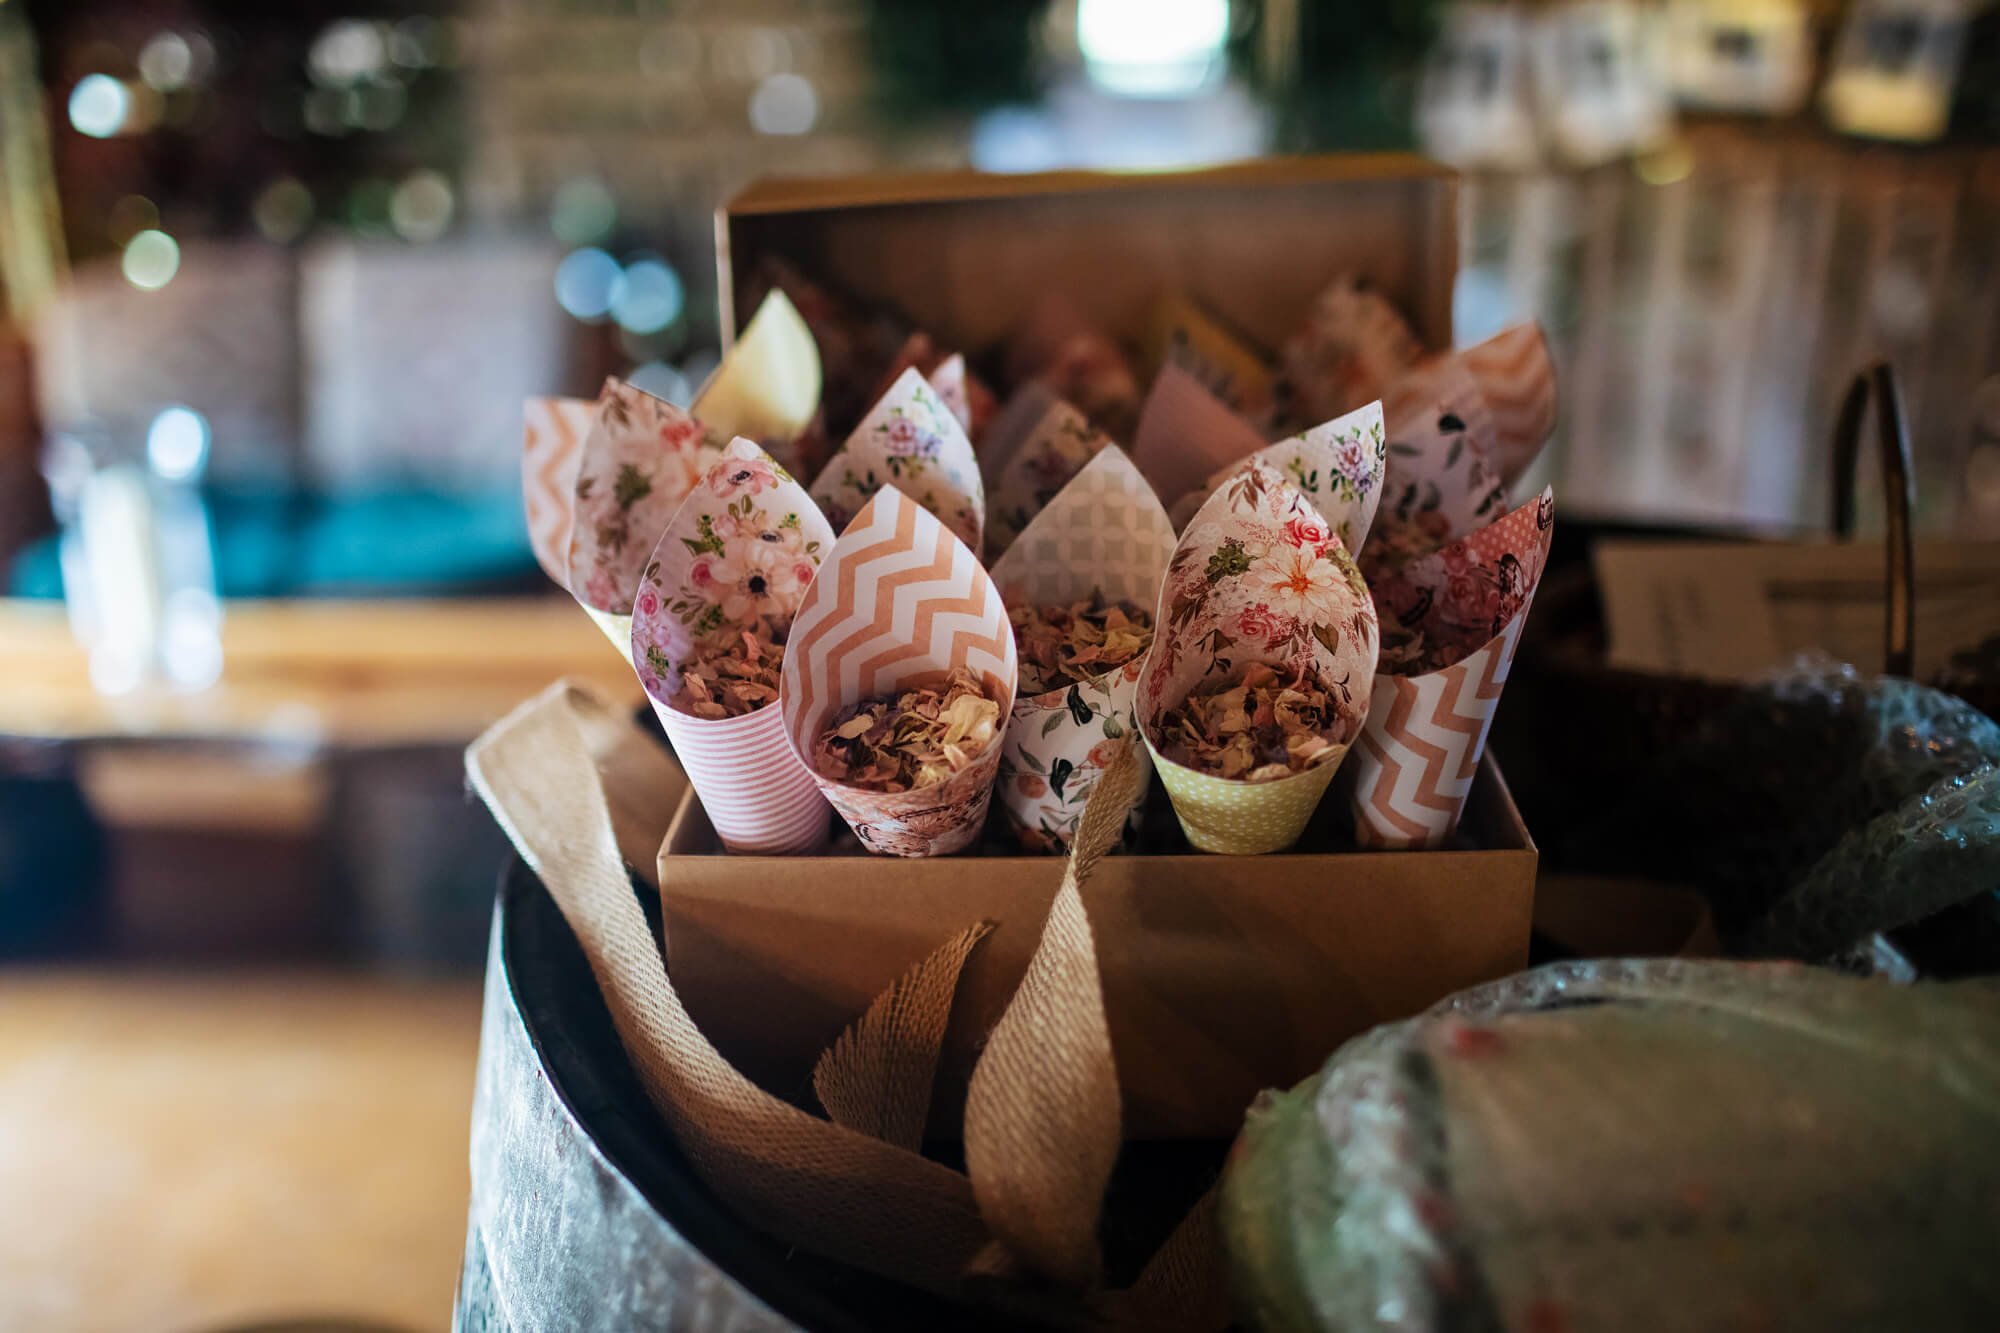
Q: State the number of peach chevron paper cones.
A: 4